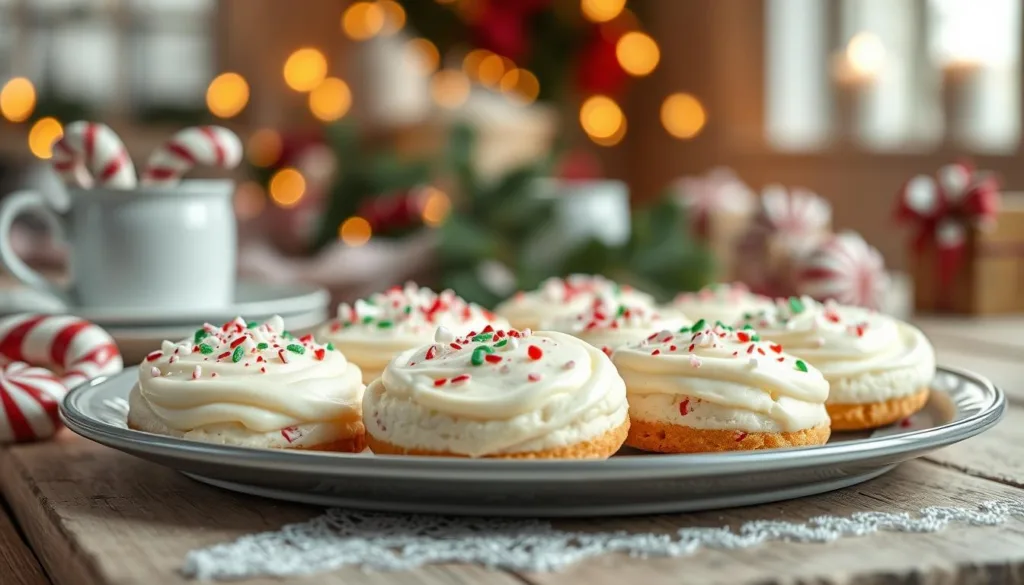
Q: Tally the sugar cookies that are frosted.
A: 8